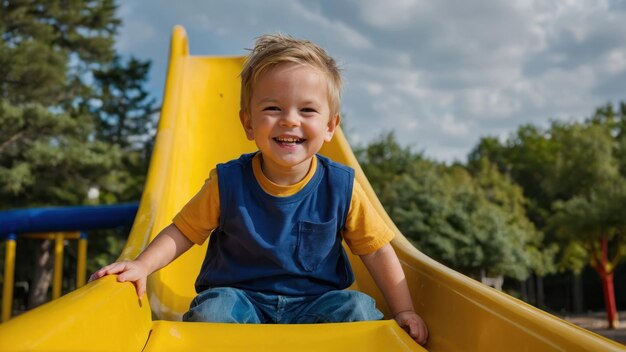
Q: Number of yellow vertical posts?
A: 3